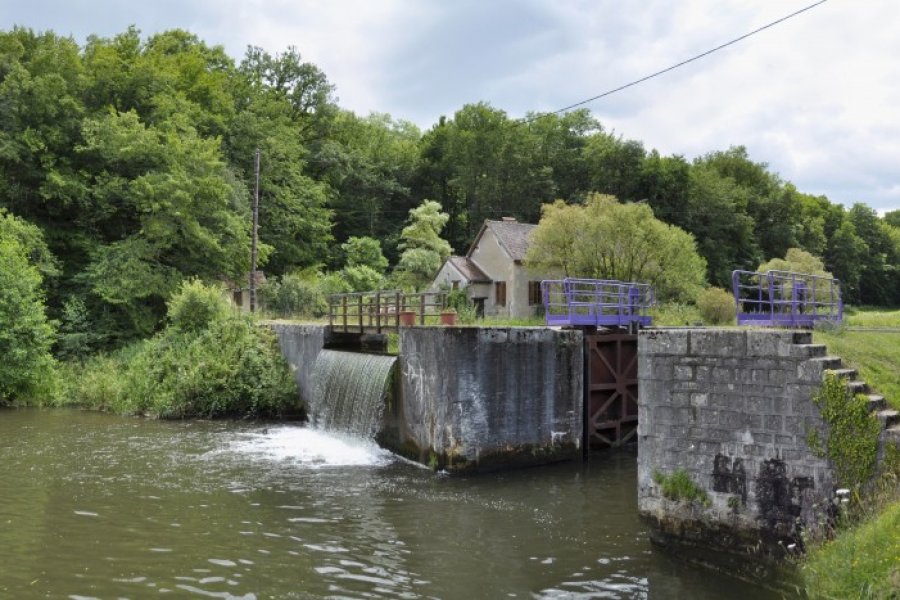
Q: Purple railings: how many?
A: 2